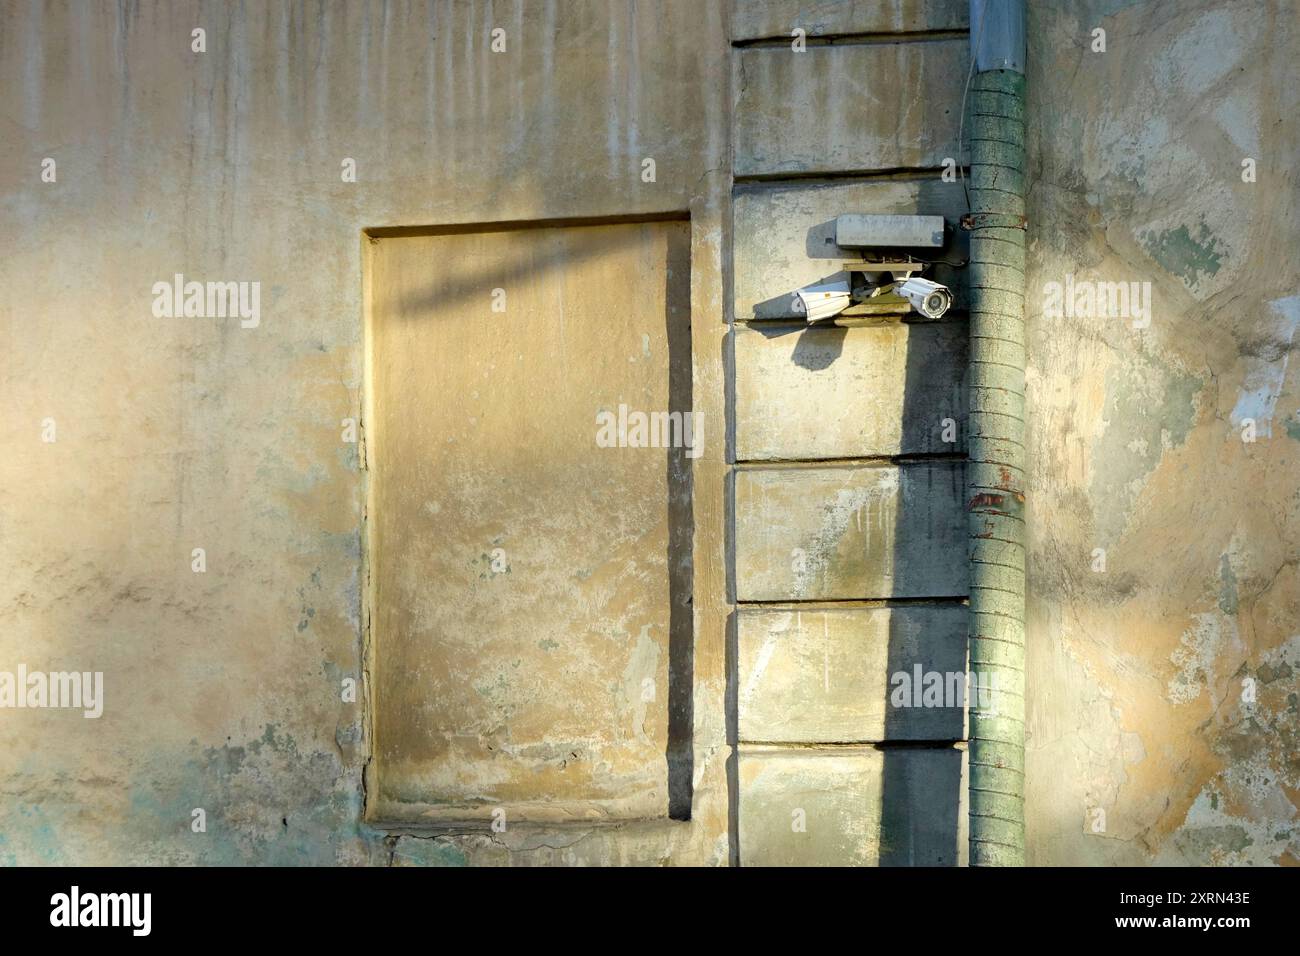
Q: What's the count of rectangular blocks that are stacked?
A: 7